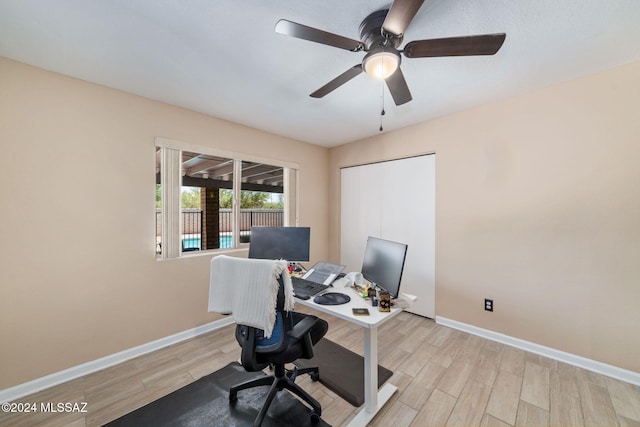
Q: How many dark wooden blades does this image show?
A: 5